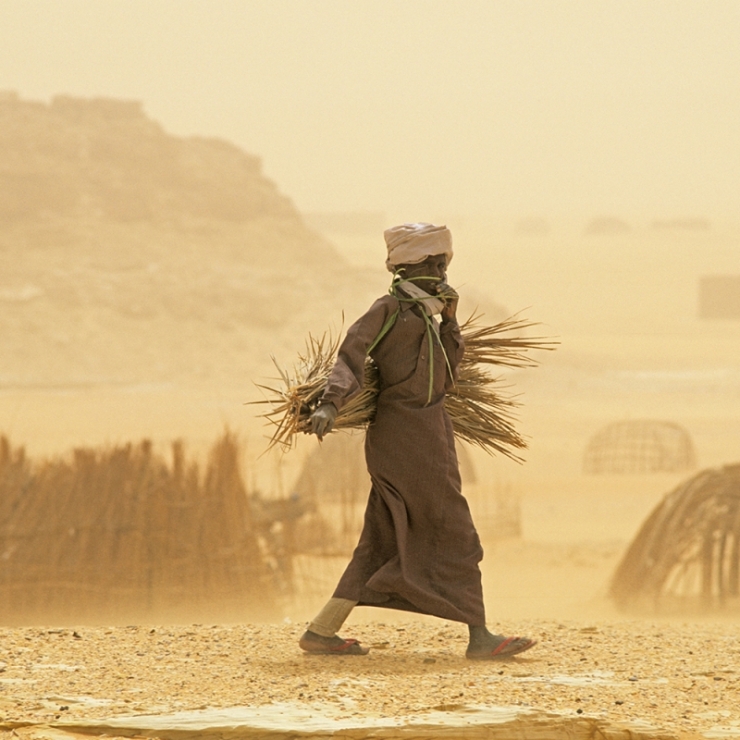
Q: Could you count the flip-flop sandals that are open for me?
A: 2